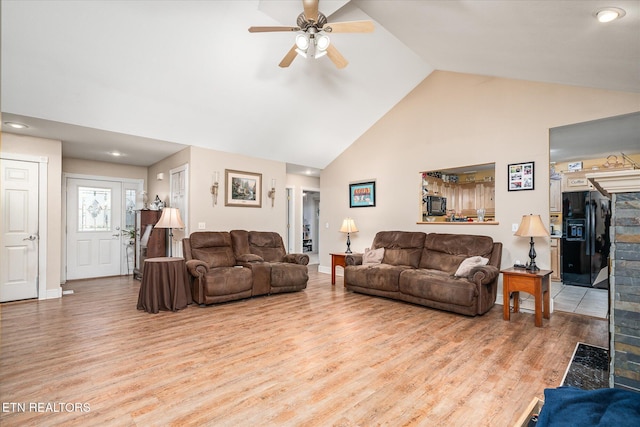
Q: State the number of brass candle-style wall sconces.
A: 2